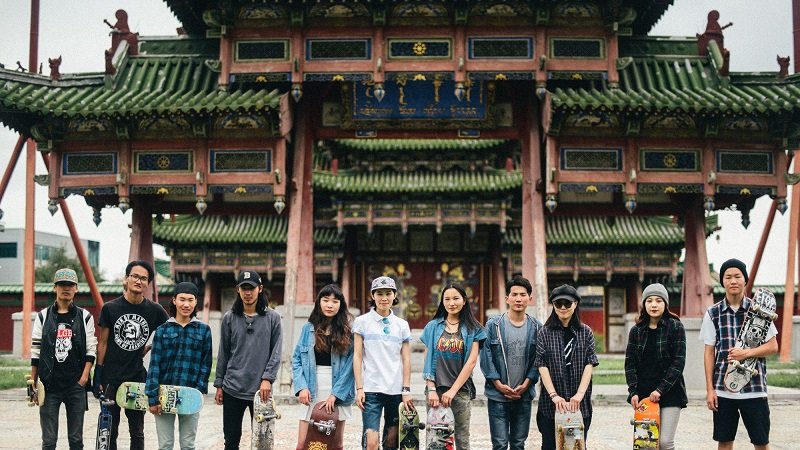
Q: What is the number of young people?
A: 11